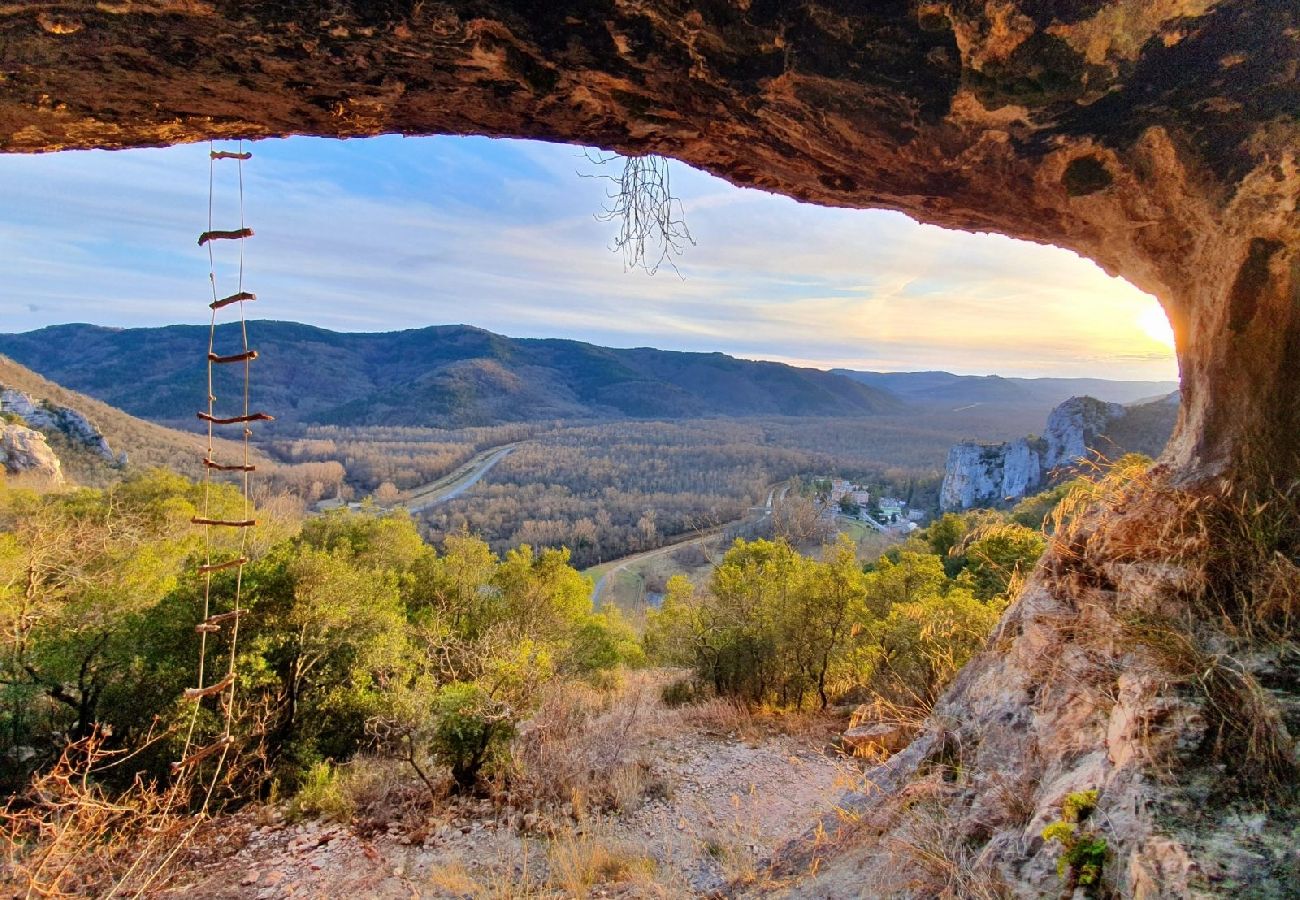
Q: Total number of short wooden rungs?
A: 11